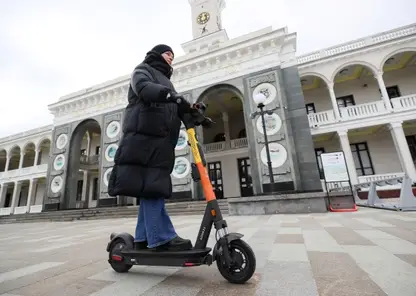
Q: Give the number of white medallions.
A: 11